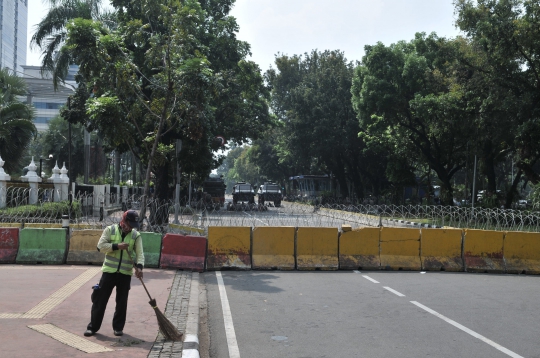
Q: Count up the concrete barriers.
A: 13